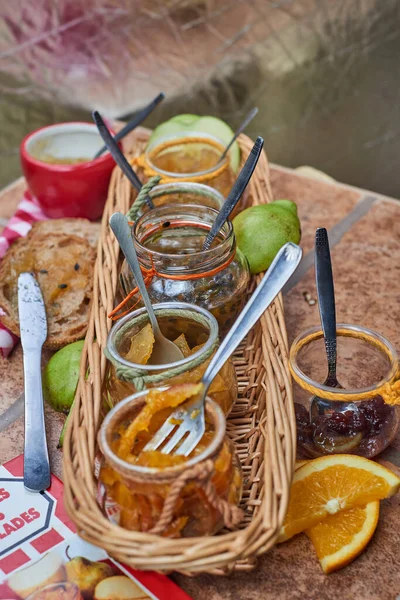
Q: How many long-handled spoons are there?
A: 6